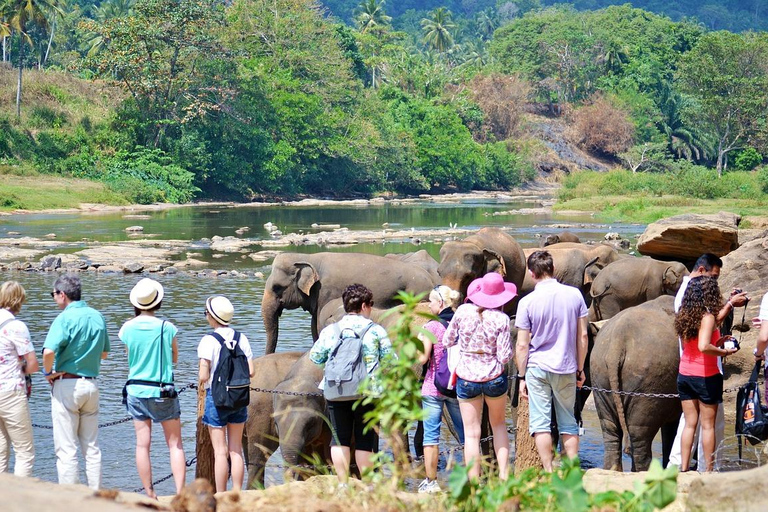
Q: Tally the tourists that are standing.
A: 11